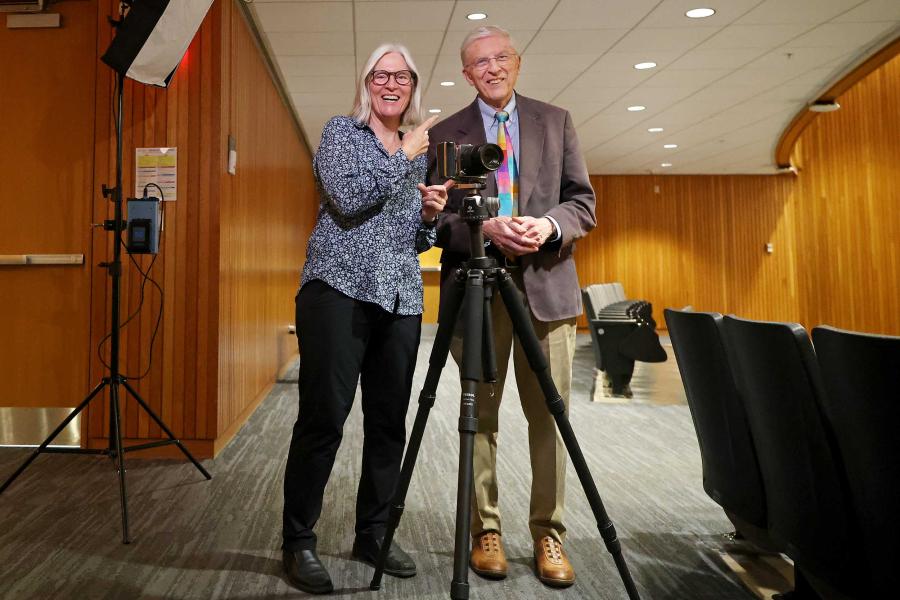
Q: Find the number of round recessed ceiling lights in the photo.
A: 9